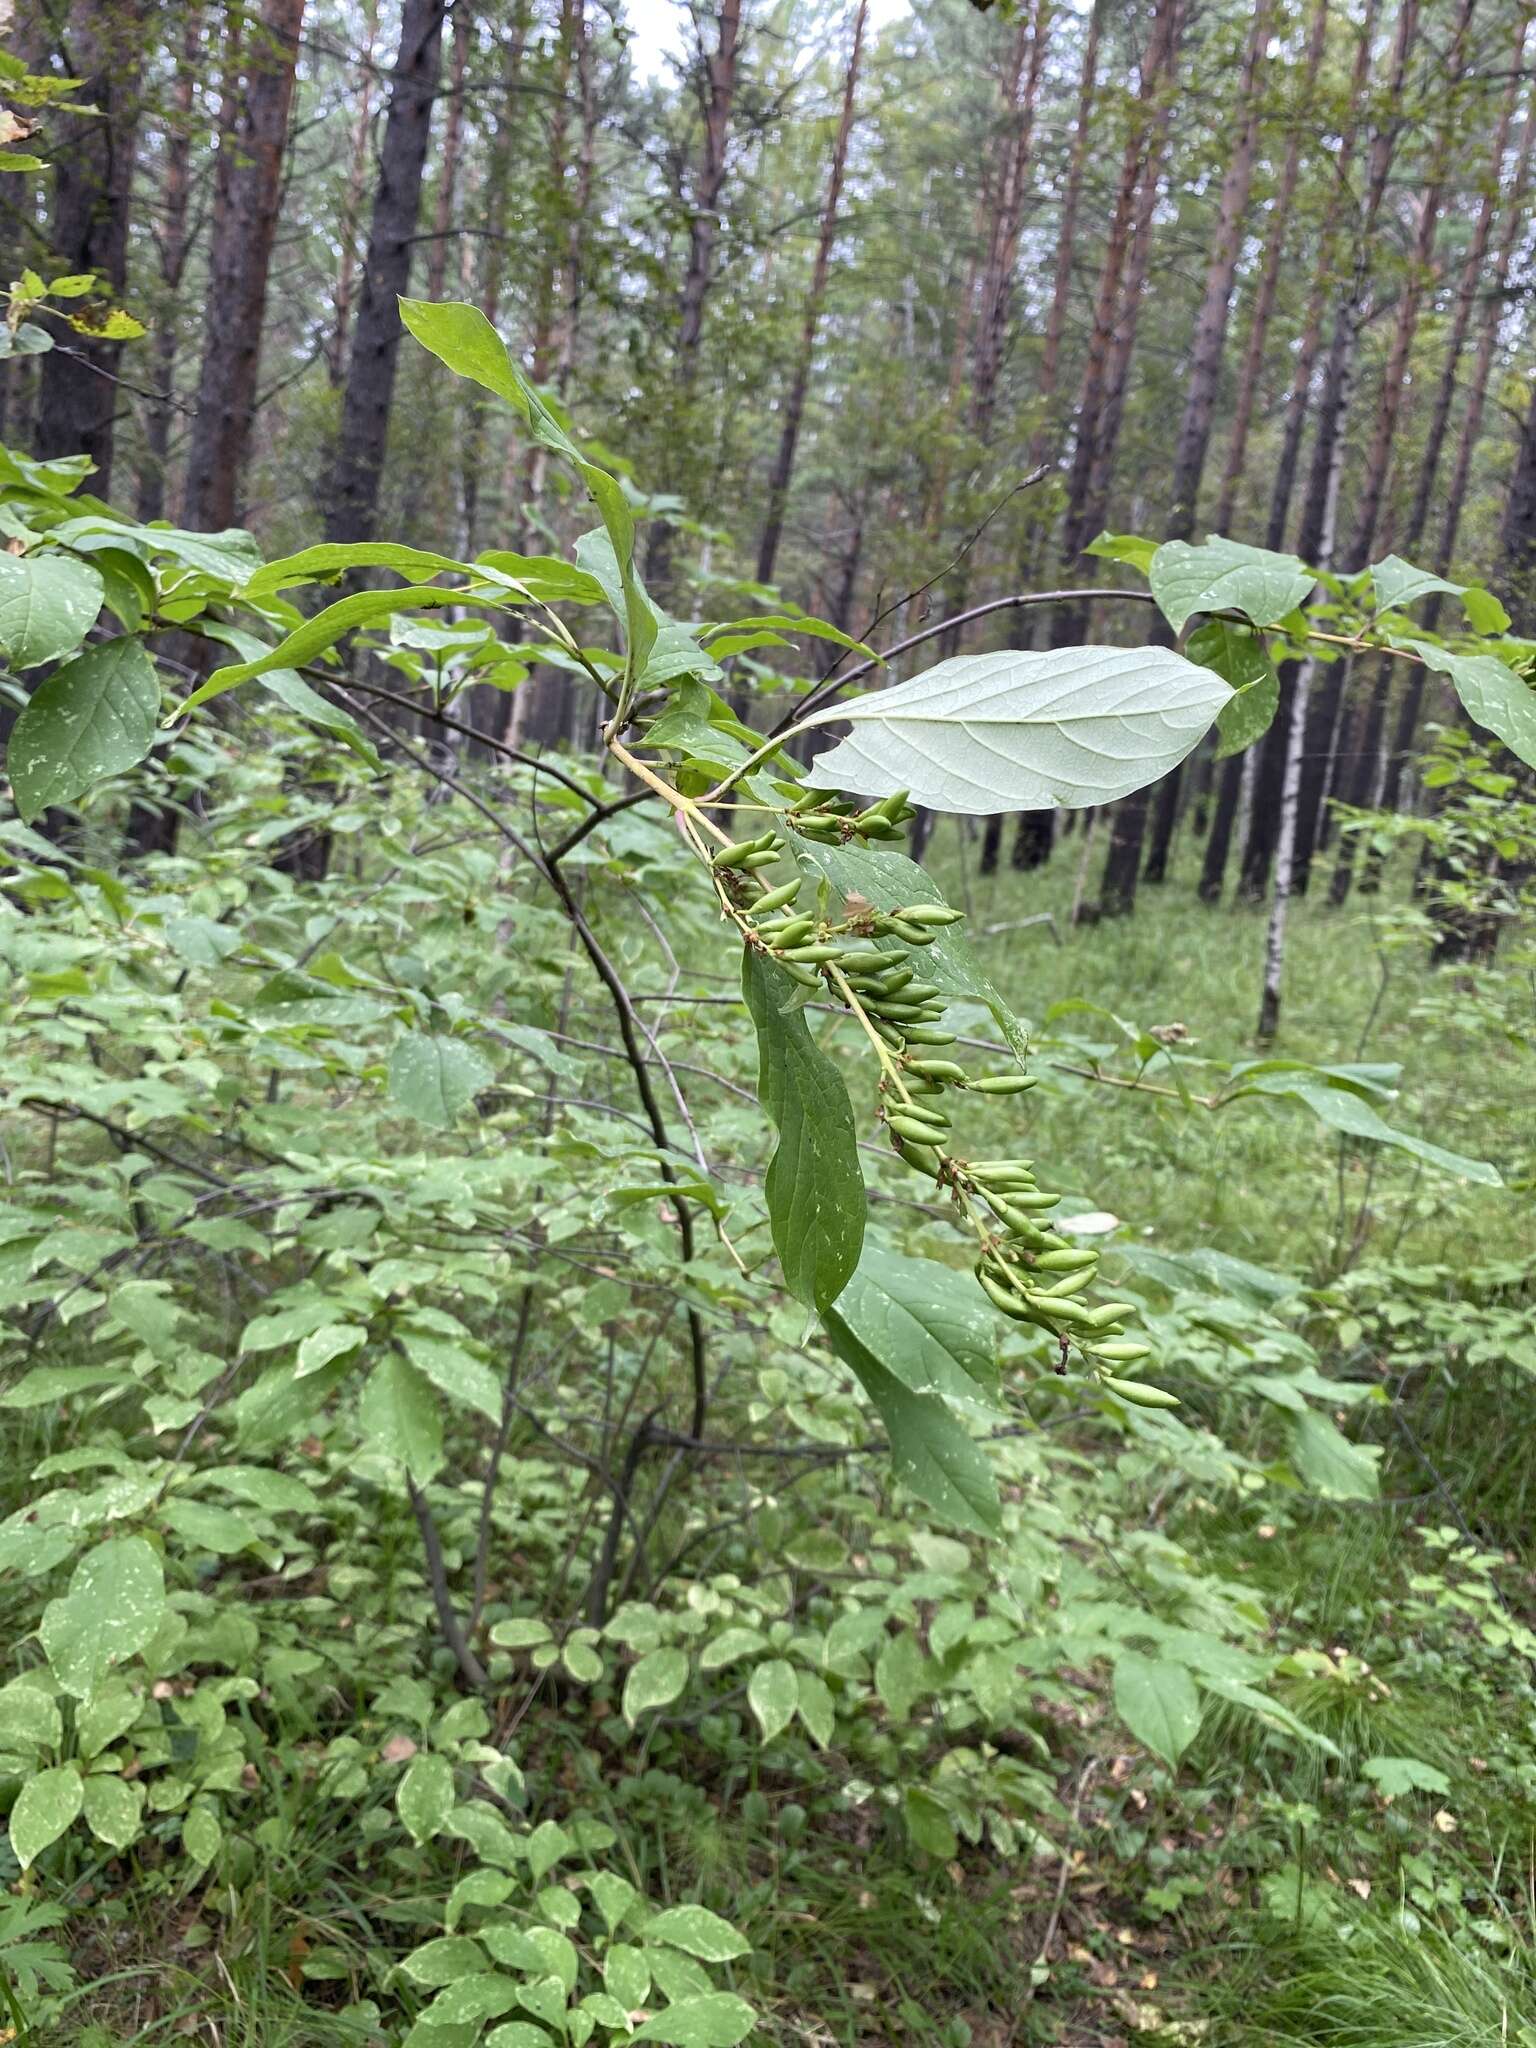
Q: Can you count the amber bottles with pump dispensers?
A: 0